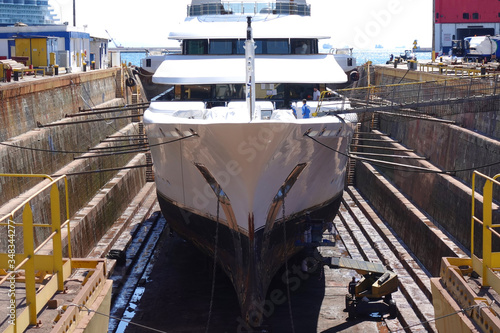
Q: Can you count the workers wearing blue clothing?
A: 2